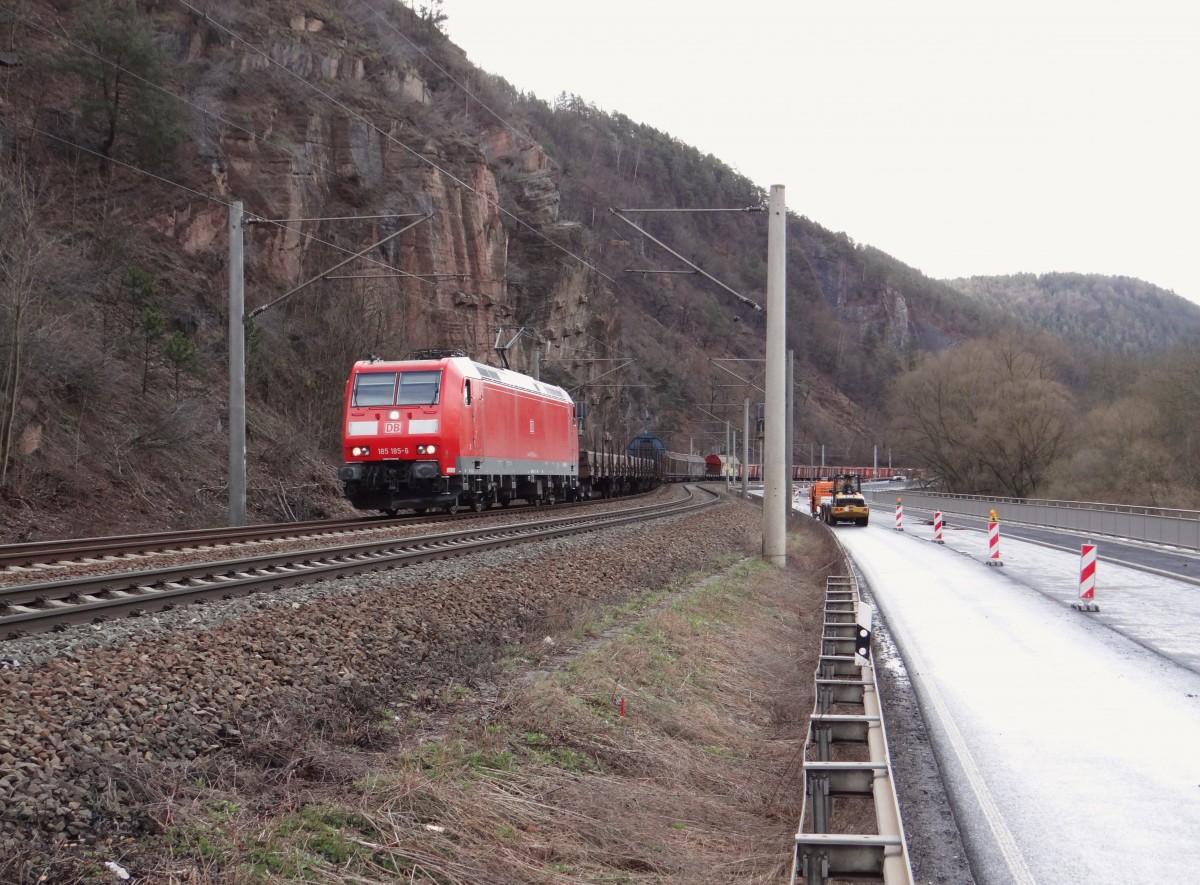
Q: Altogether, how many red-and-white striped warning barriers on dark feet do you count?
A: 4